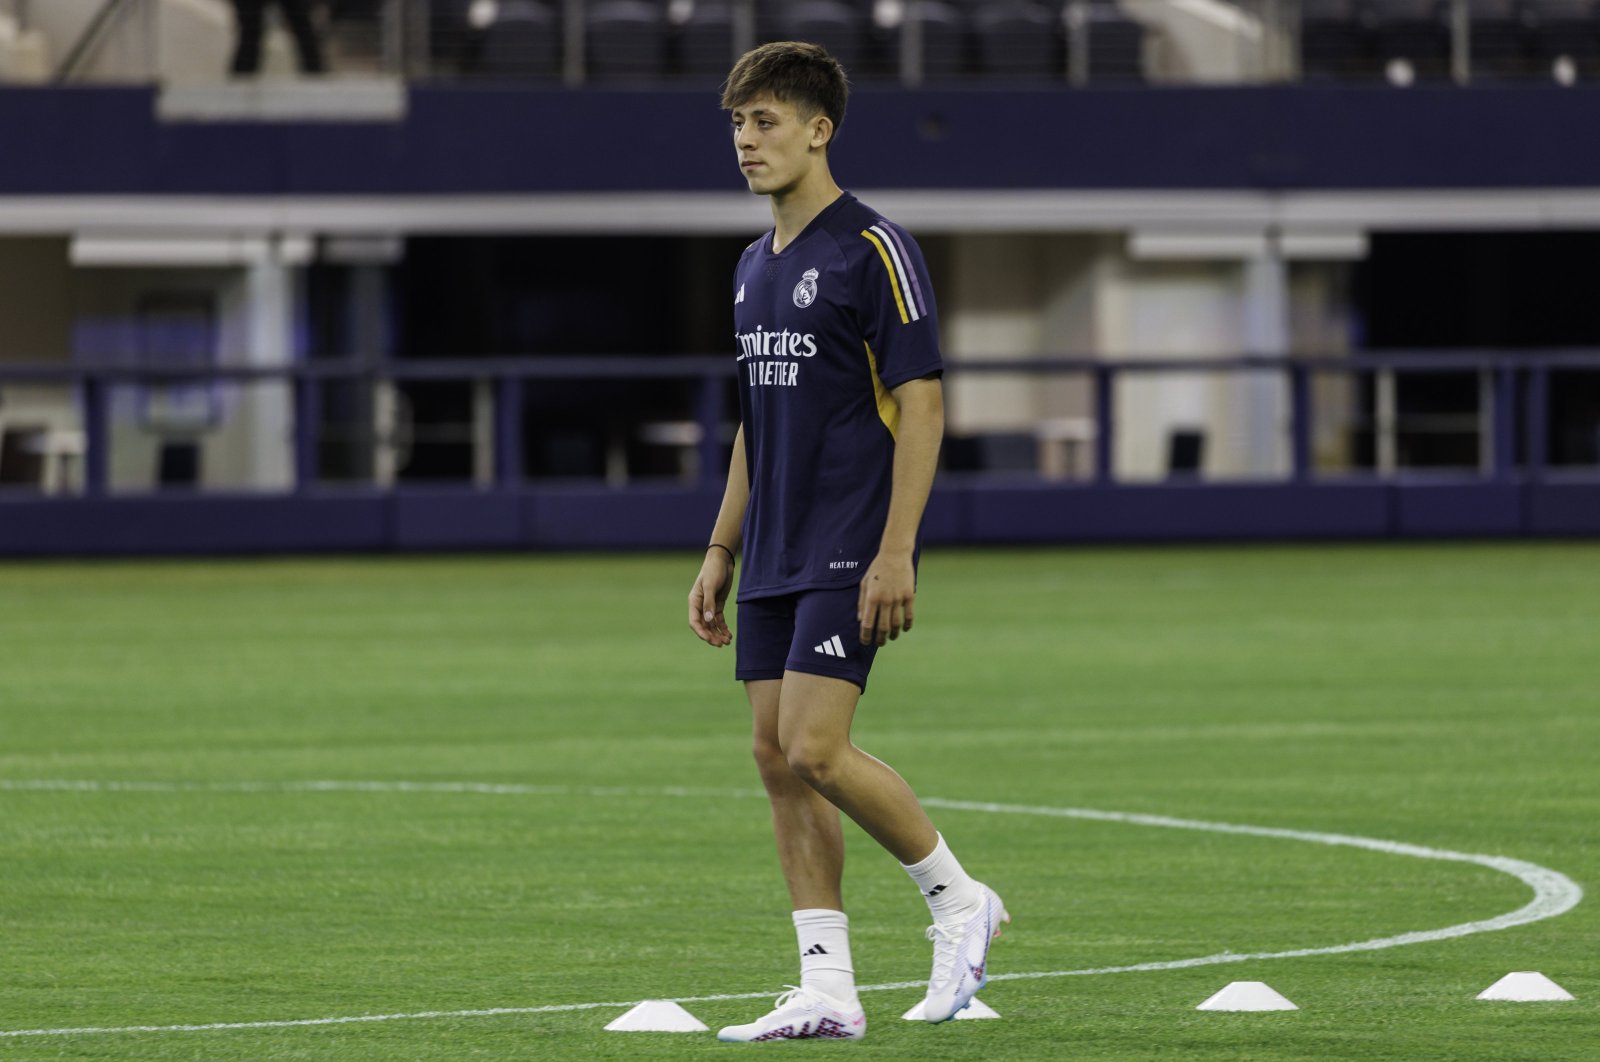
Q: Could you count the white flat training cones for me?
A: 4